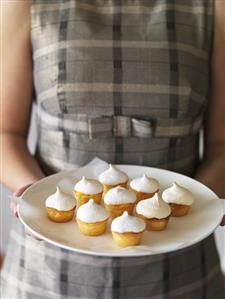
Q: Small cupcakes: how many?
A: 9